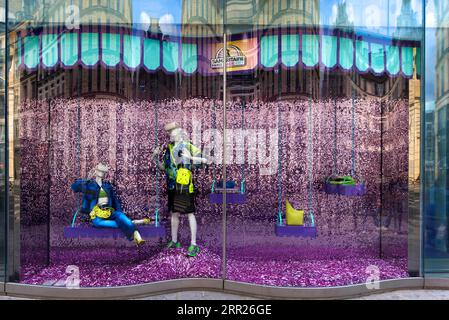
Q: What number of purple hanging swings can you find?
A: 4